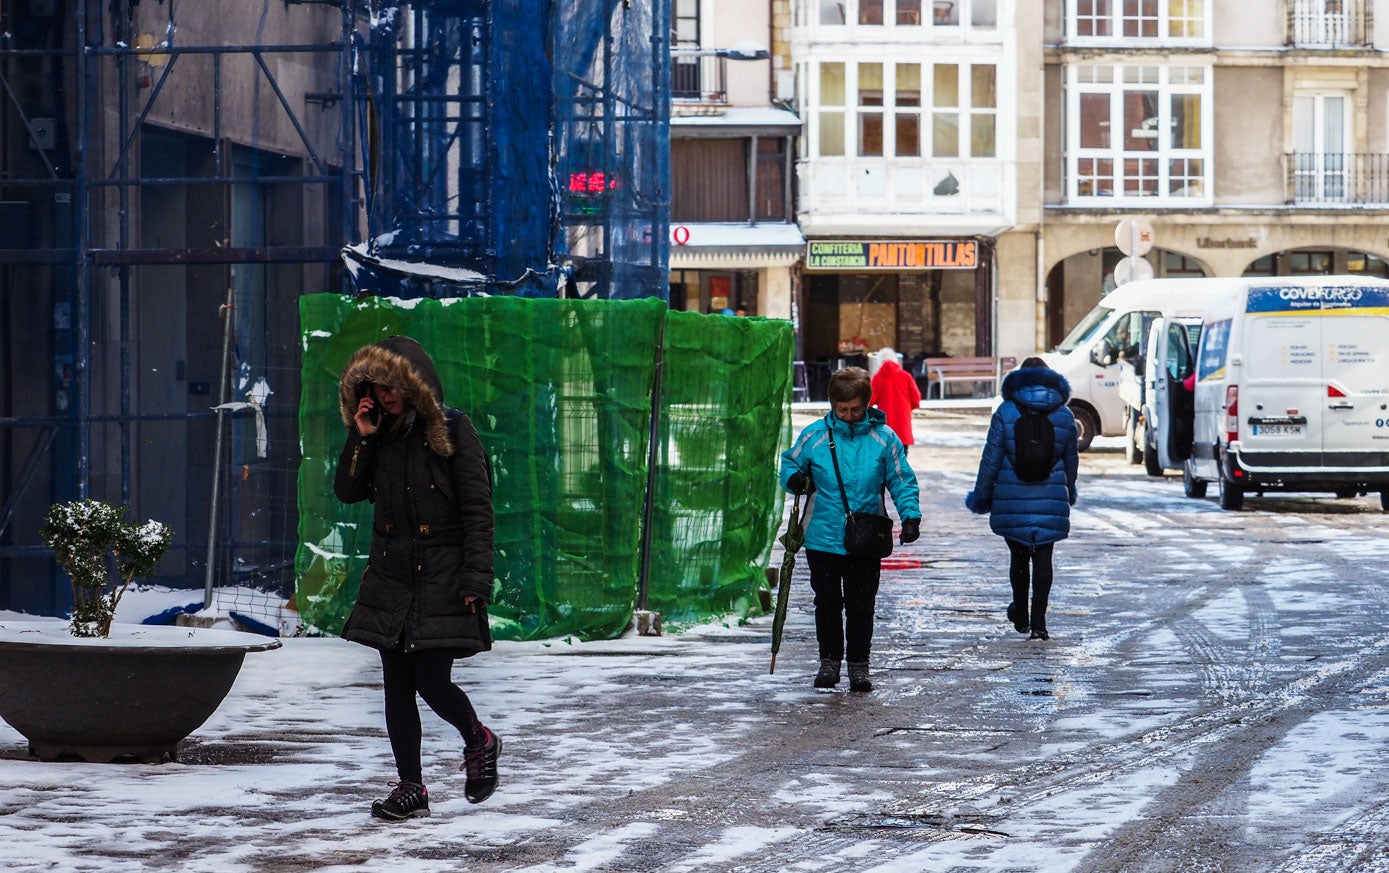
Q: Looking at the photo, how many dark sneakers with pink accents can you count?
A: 2